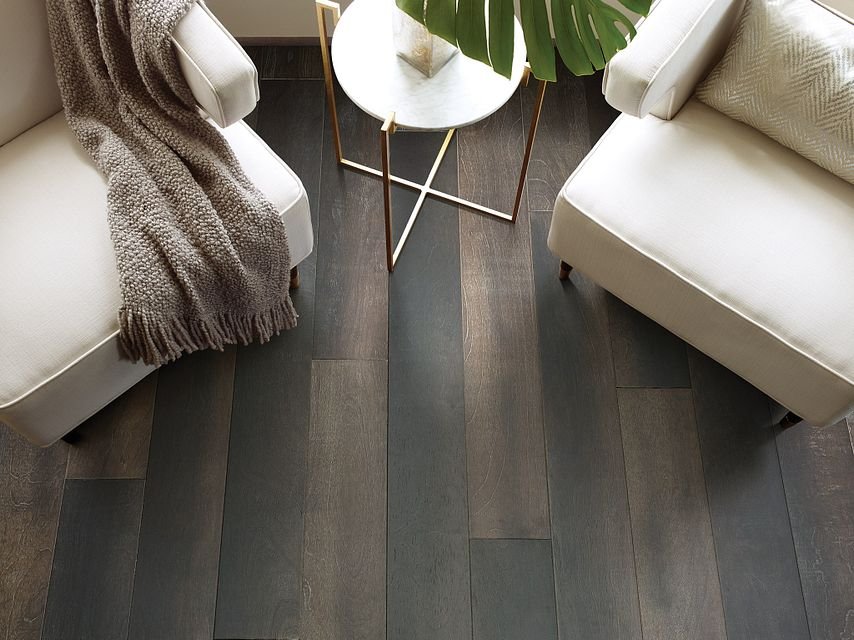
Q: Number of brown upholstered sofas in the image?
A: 0